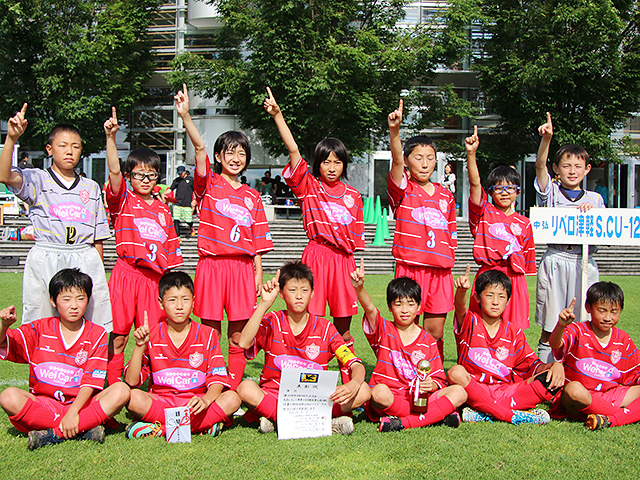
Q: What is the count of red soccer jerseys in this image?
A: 11